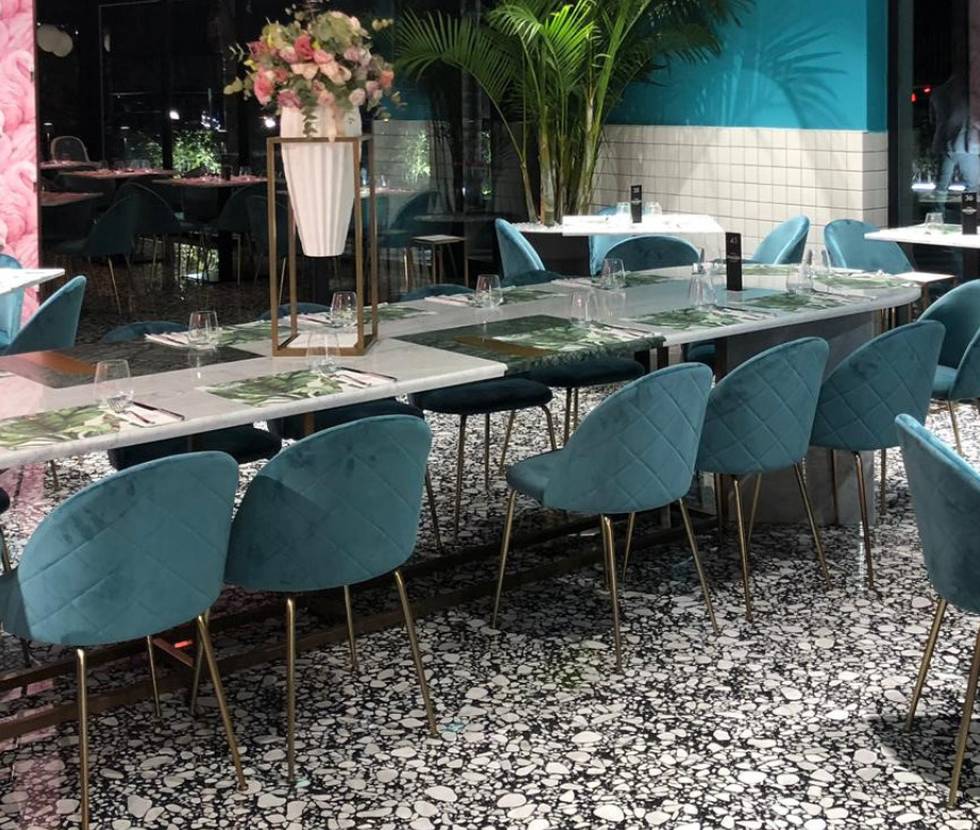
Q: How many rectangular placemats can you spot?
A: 11